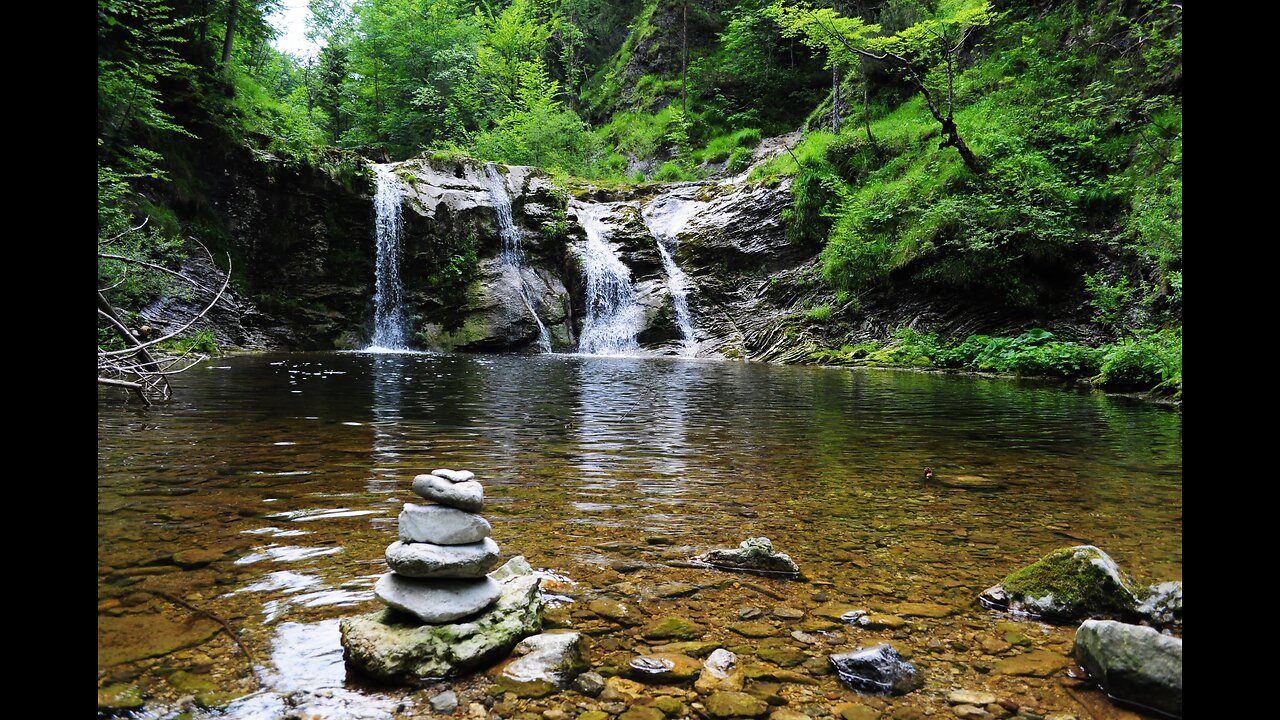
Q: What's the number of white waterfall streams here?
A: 4